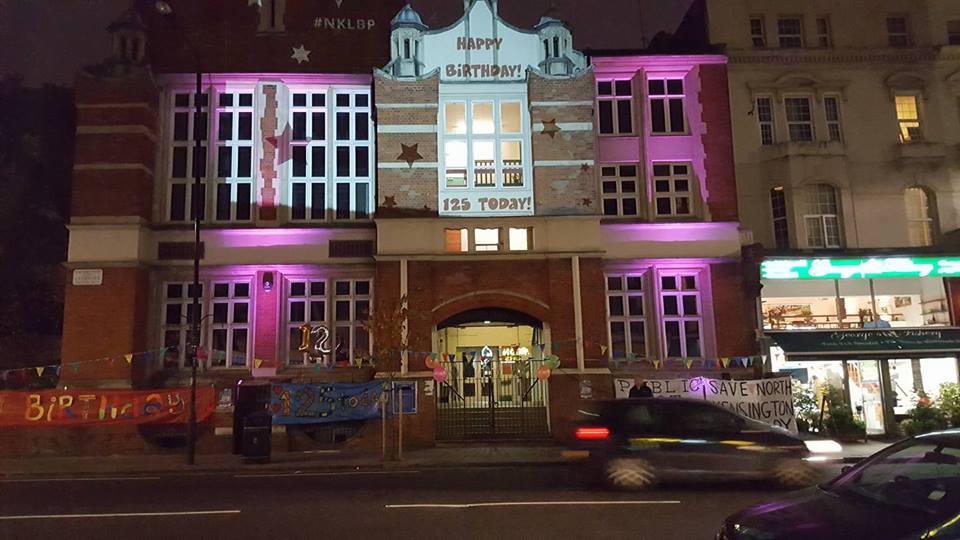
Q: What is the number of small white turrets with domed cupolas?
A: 2